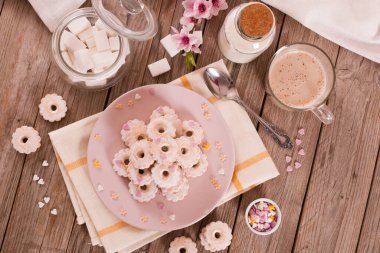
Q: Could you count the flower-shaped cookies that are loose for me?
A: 4